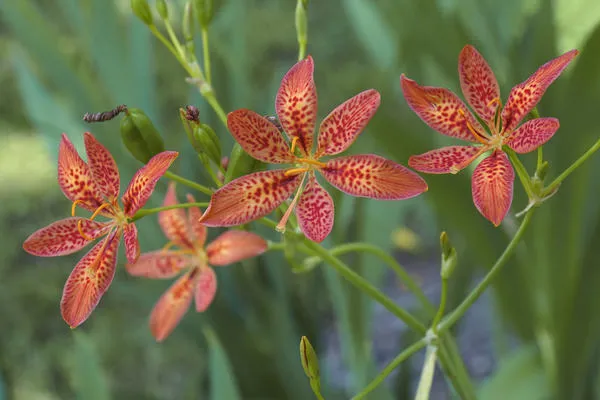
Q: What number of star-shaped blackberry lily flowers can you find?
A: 4